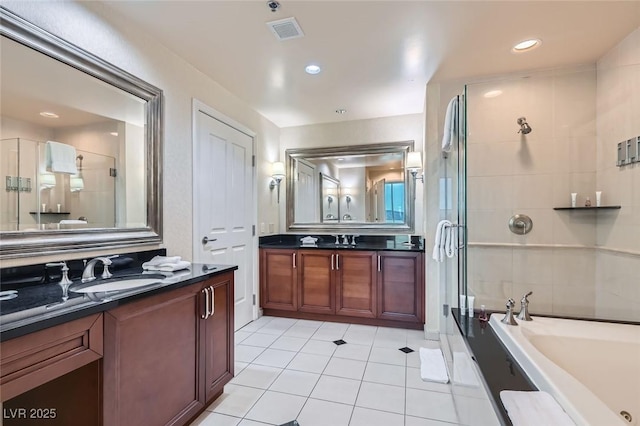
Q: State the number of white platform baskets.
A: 0